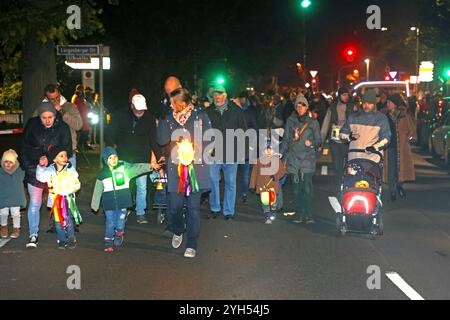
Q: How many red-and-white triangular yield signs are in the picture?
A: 2